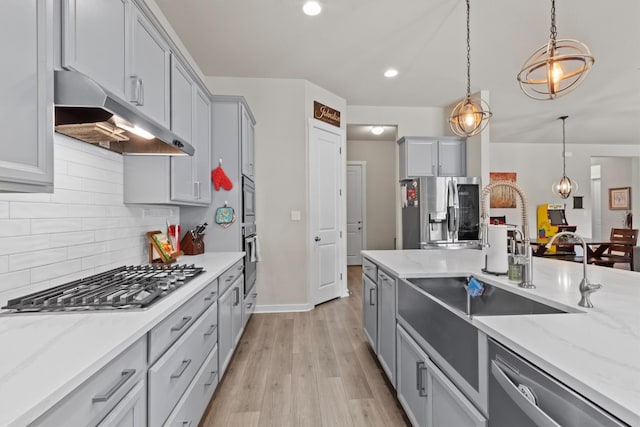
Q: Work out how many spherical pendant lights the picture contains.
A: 3